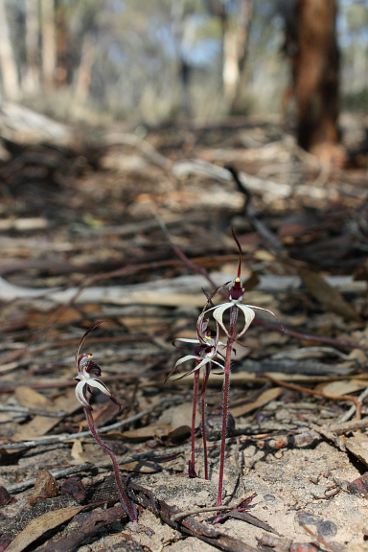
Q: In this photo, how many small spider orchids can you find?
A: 4